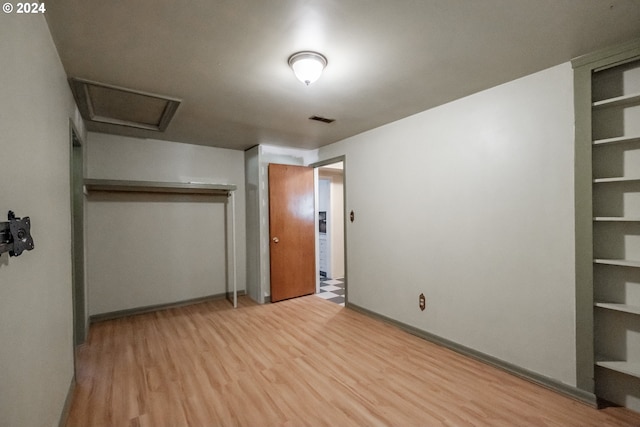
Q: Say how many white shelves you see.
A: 7